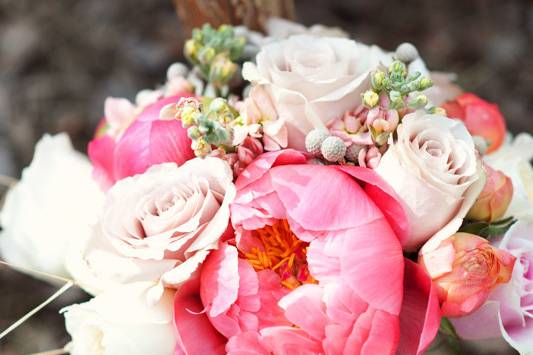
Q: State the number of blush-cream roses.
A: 3